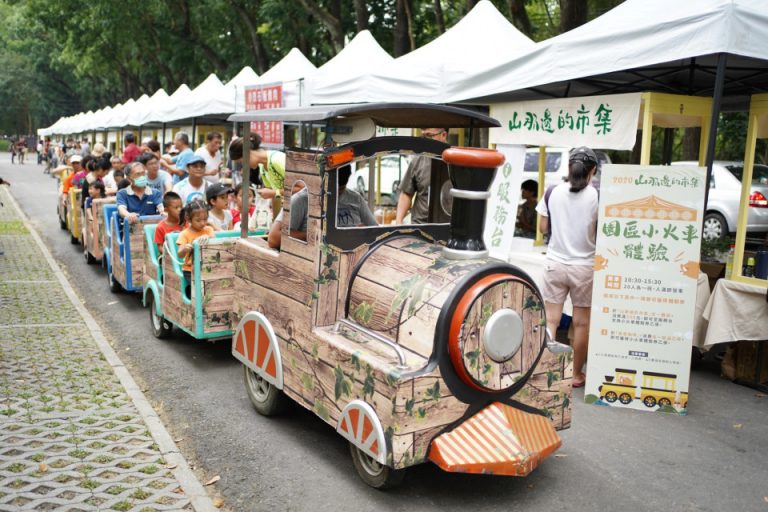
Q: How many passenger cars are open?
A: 5